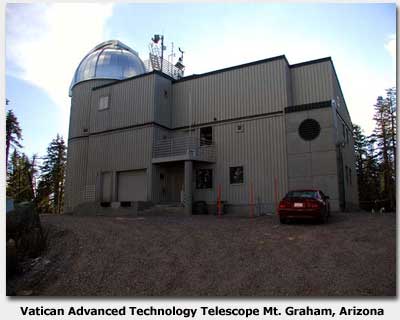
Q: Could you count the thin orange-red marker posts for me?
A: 3